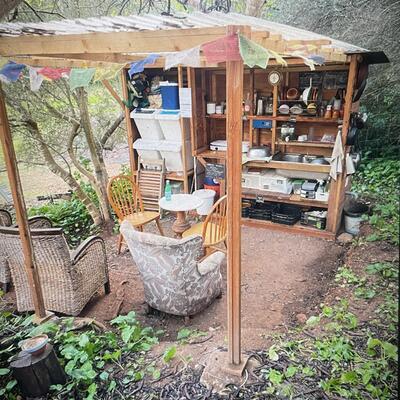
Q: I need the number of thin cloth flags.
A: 12